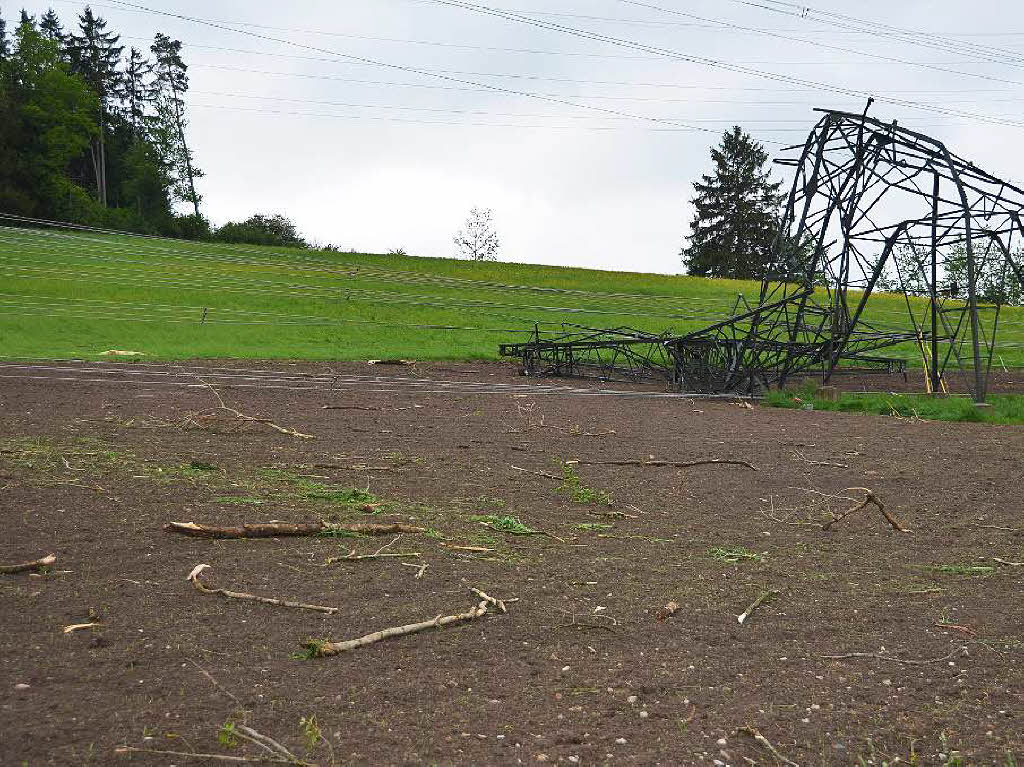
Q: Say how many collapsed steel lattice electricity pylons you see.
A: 1